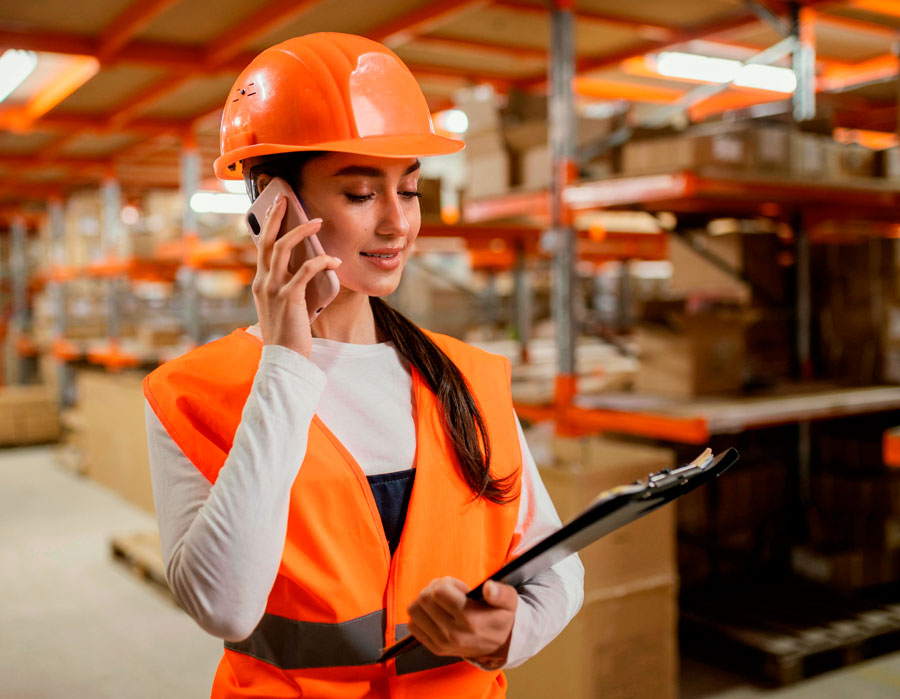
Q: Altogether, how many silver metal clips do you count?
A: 1